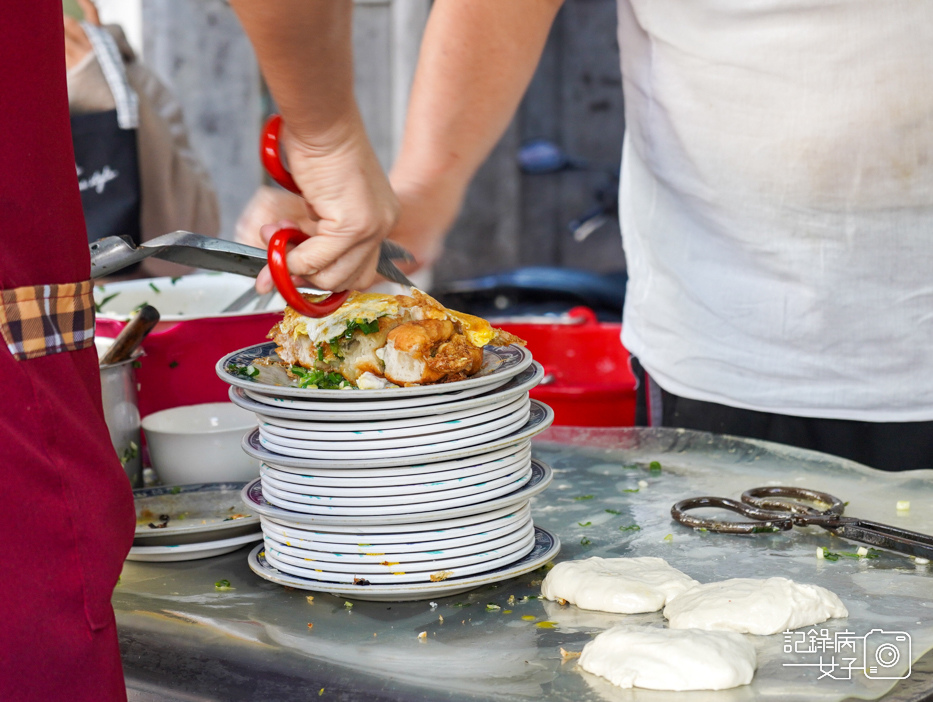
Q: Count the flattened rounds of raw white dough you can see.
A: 3